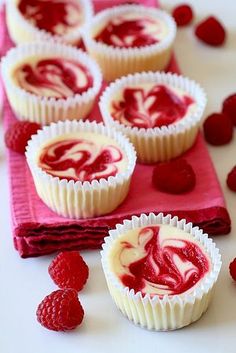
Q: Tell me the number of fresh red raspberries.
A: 10